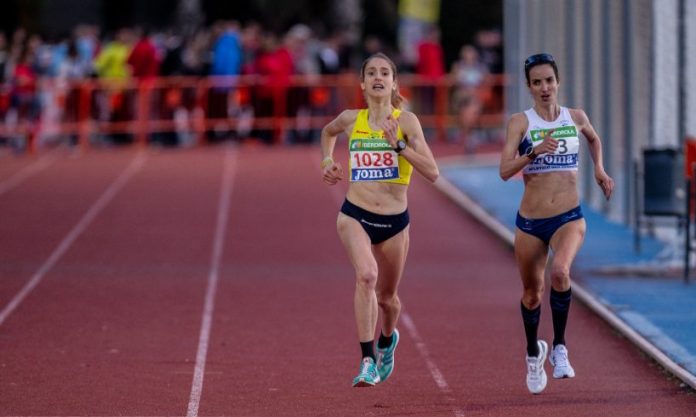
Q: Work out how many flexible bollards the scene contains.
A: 0